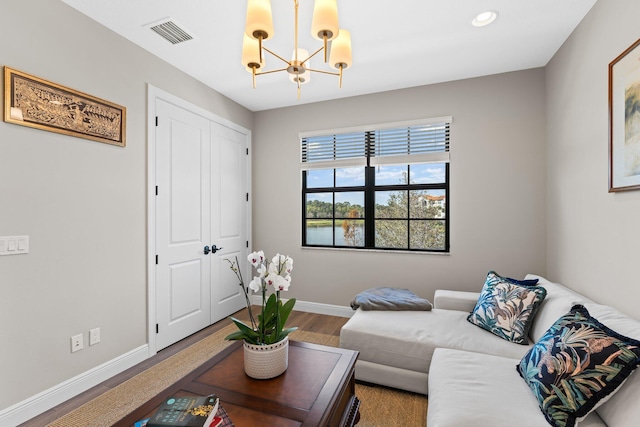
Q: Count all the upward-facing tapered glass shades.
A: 5